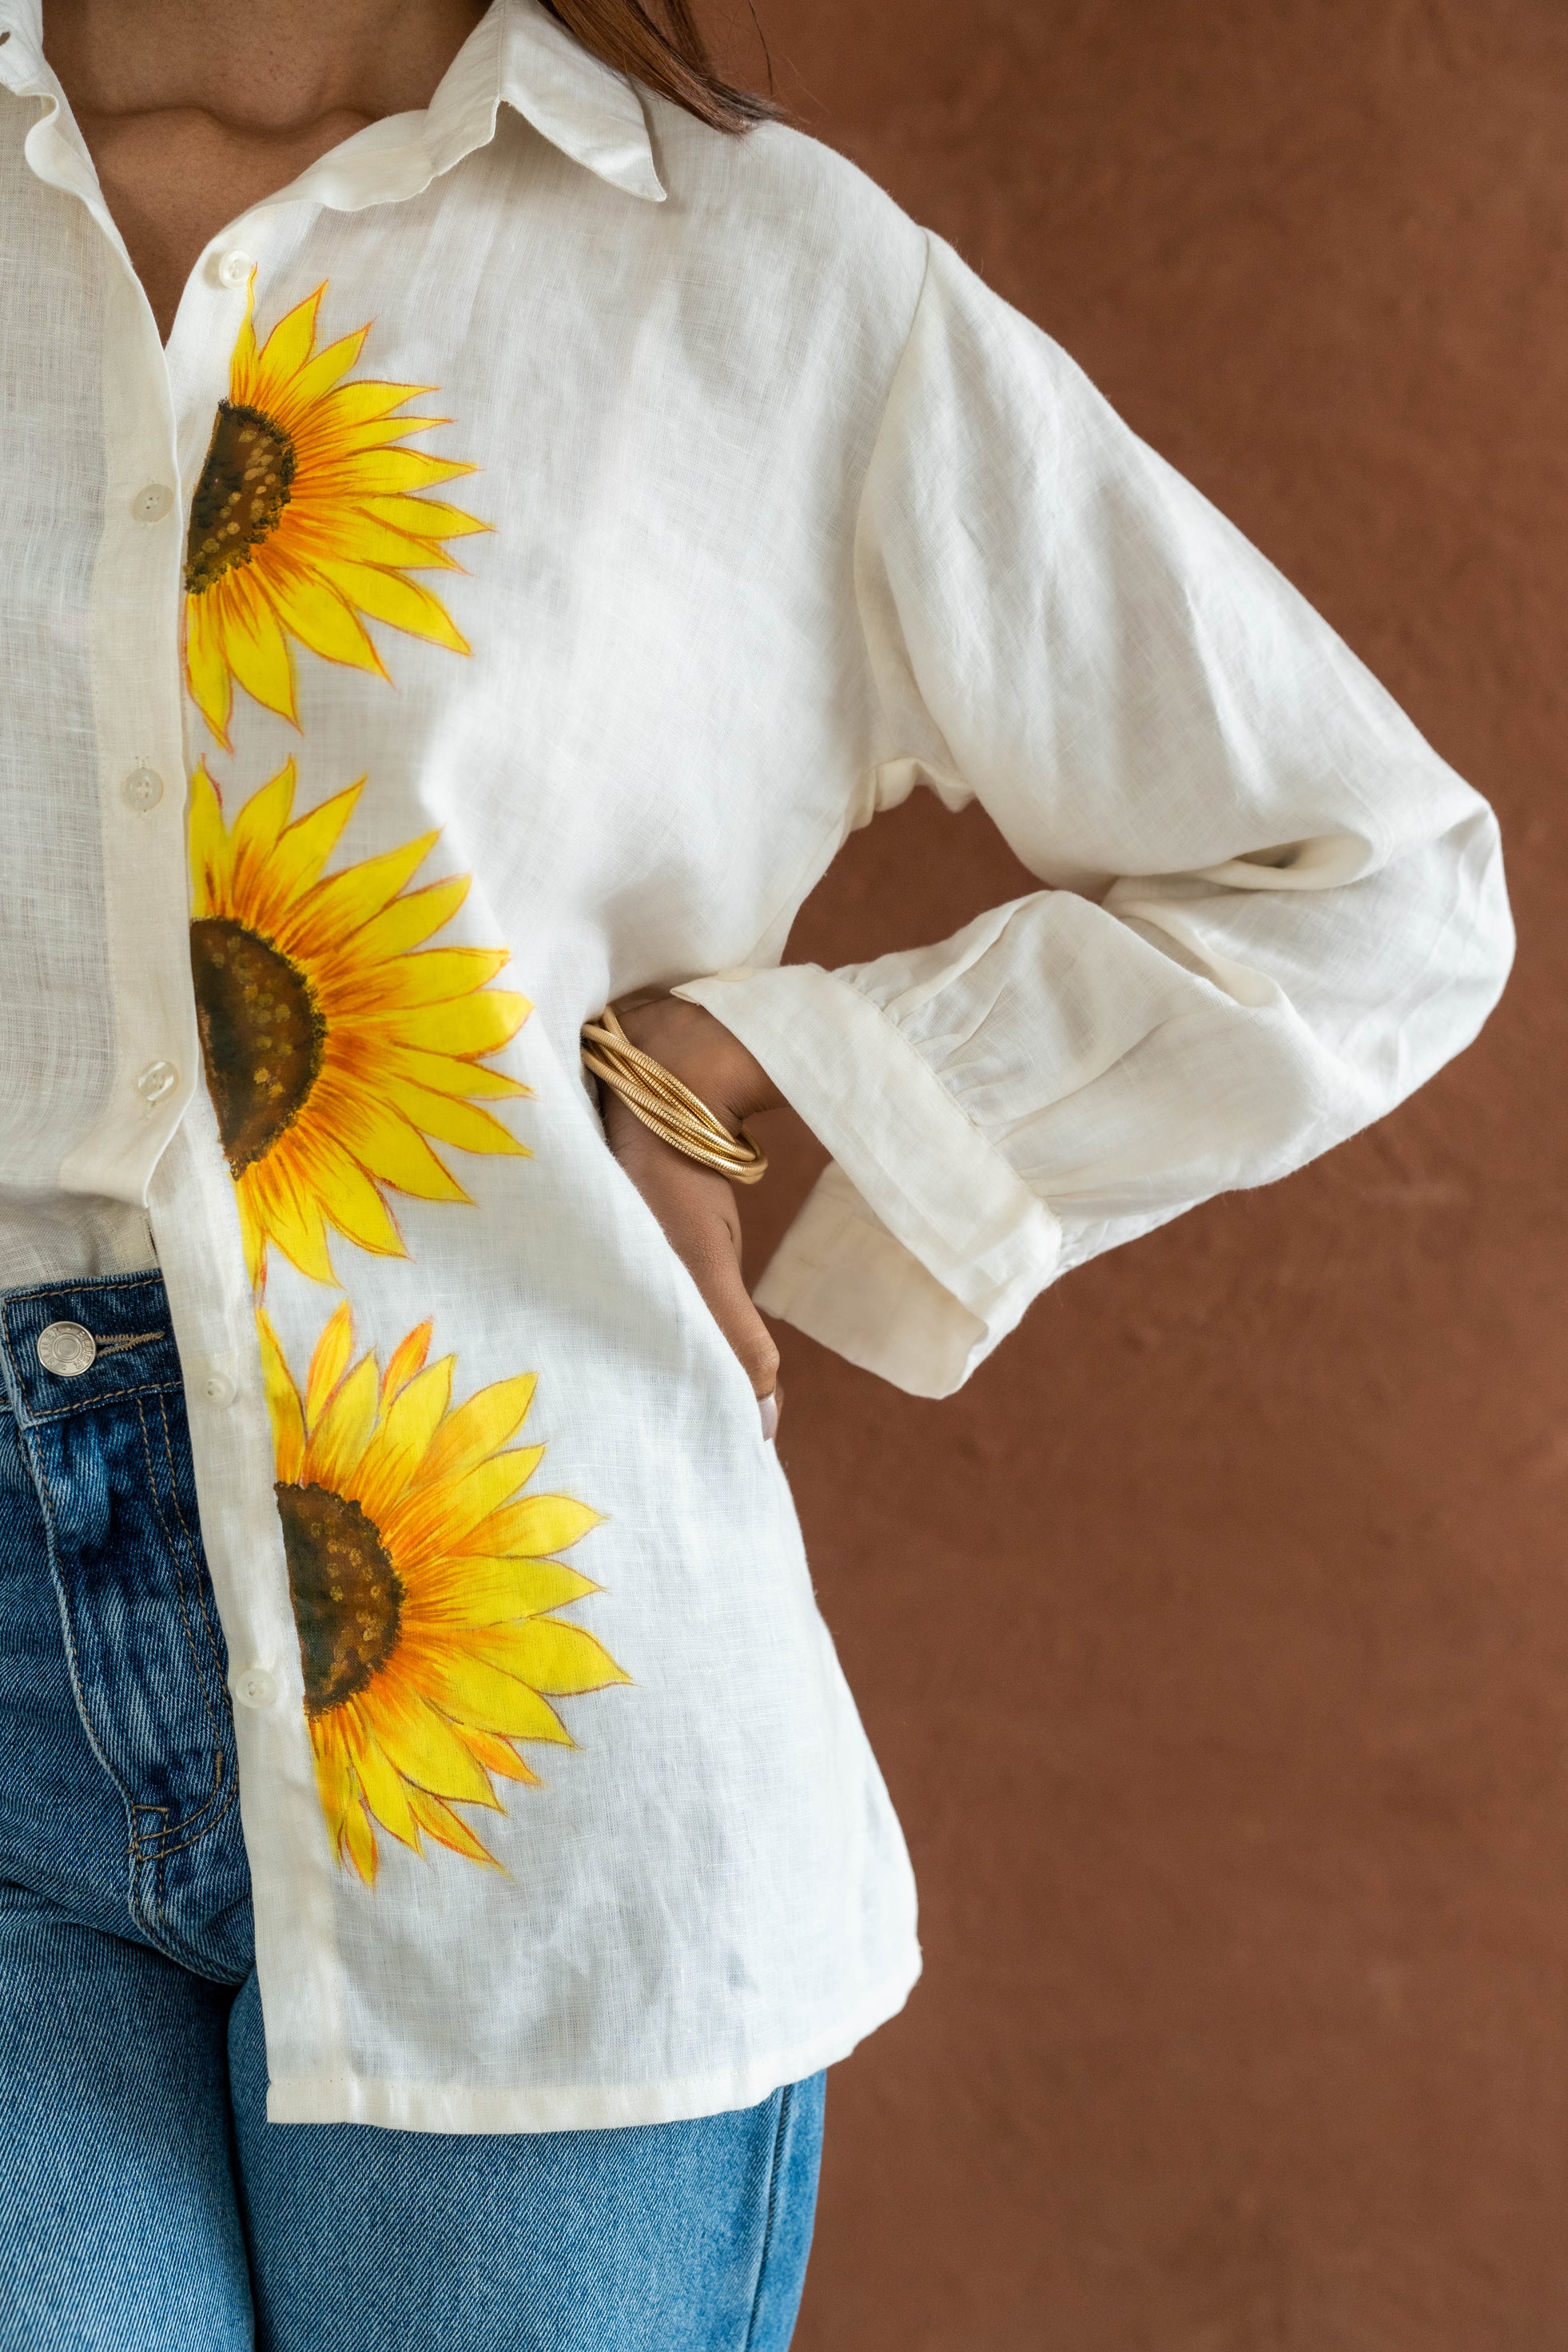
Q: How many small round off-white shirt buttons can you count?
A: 6